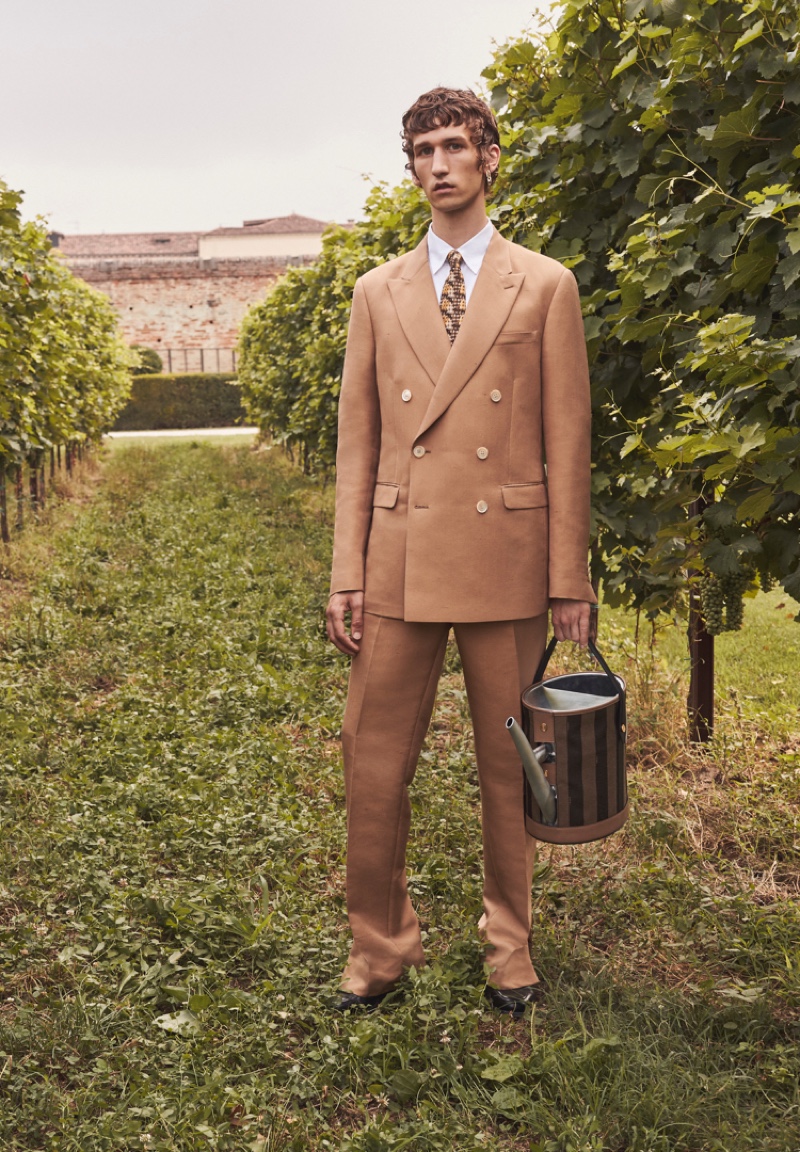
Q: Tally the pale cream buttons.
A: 5